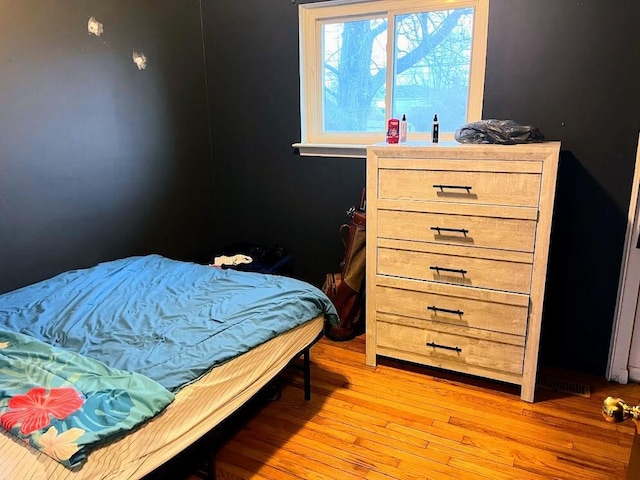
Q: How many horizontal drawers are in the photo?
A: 5